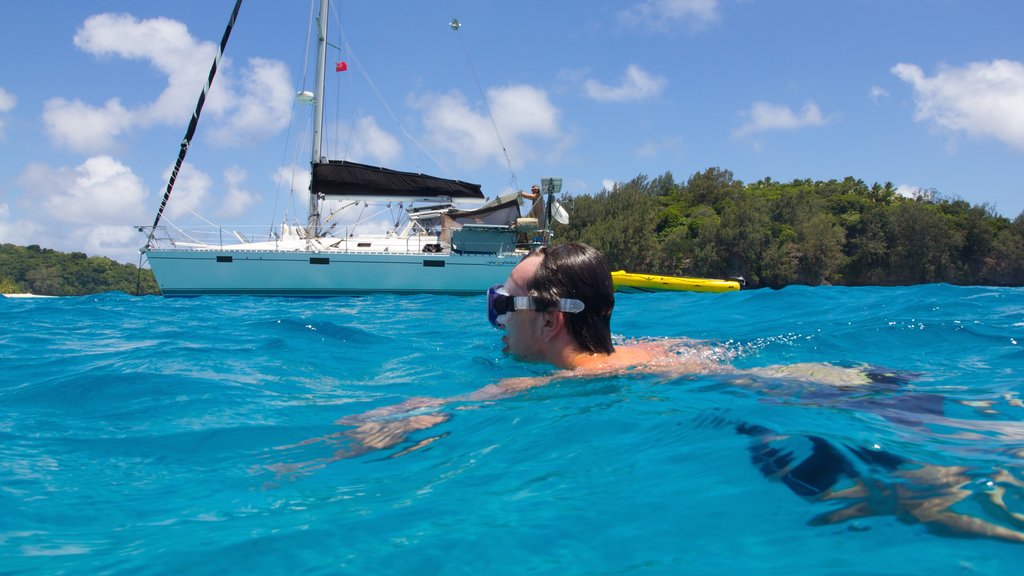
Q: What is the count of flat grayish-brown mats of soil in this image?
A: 0